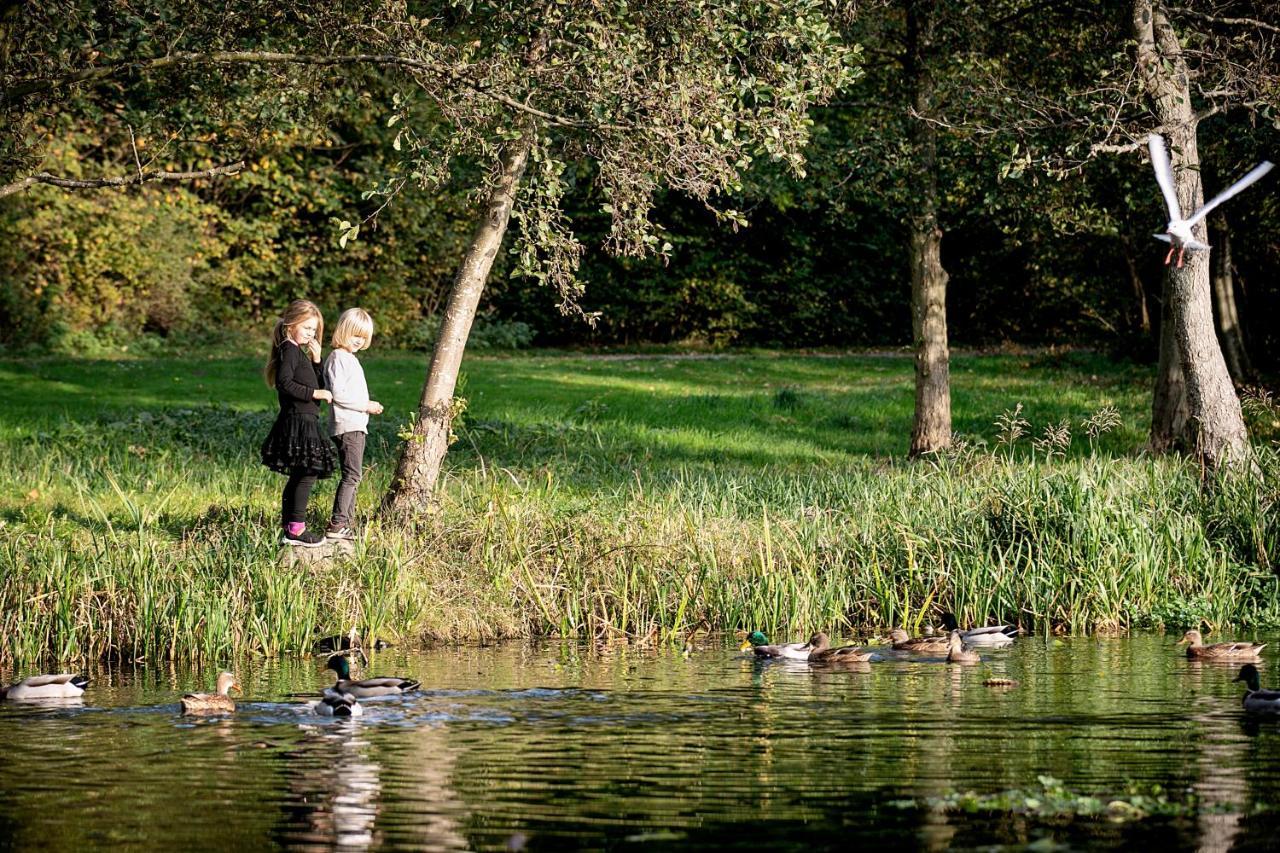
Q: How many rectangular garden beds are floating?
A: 0